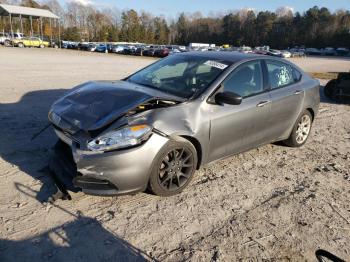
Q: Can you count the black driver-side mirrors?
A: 1